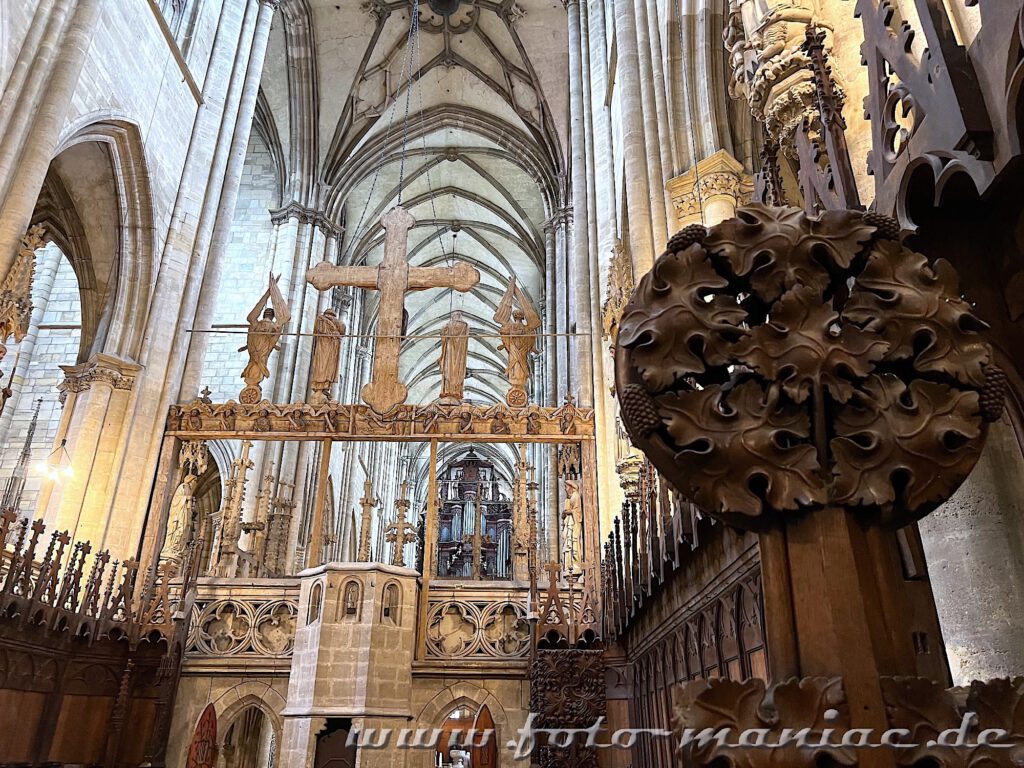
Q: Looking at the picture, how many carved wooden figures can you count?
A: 4